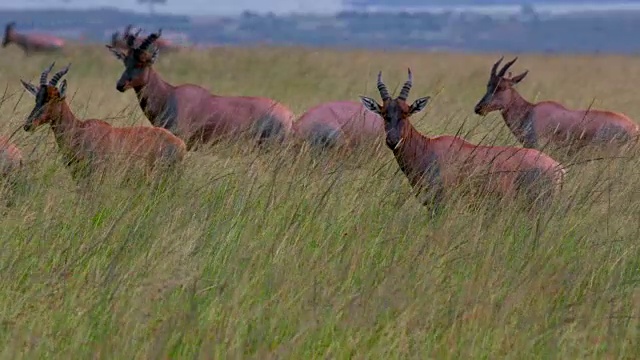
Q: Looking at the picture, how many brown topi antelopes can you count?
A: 8